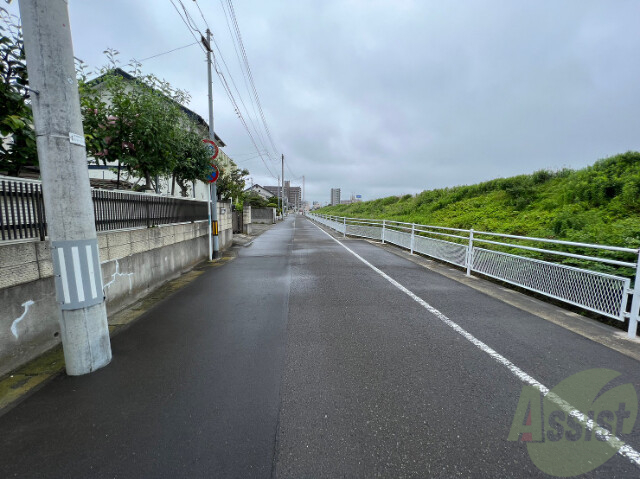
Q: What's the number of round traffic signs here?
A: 2